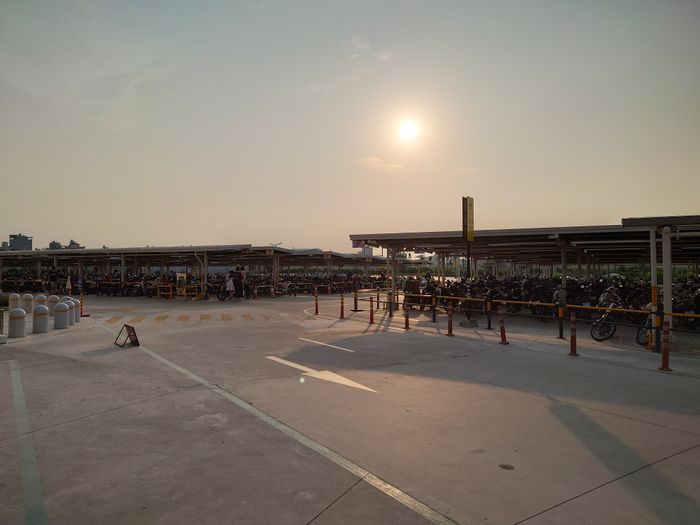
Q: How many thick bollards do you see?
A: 10